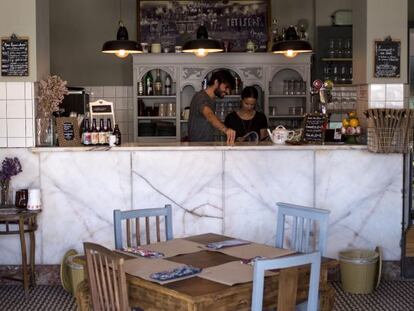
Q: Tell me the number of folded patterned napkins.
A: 4